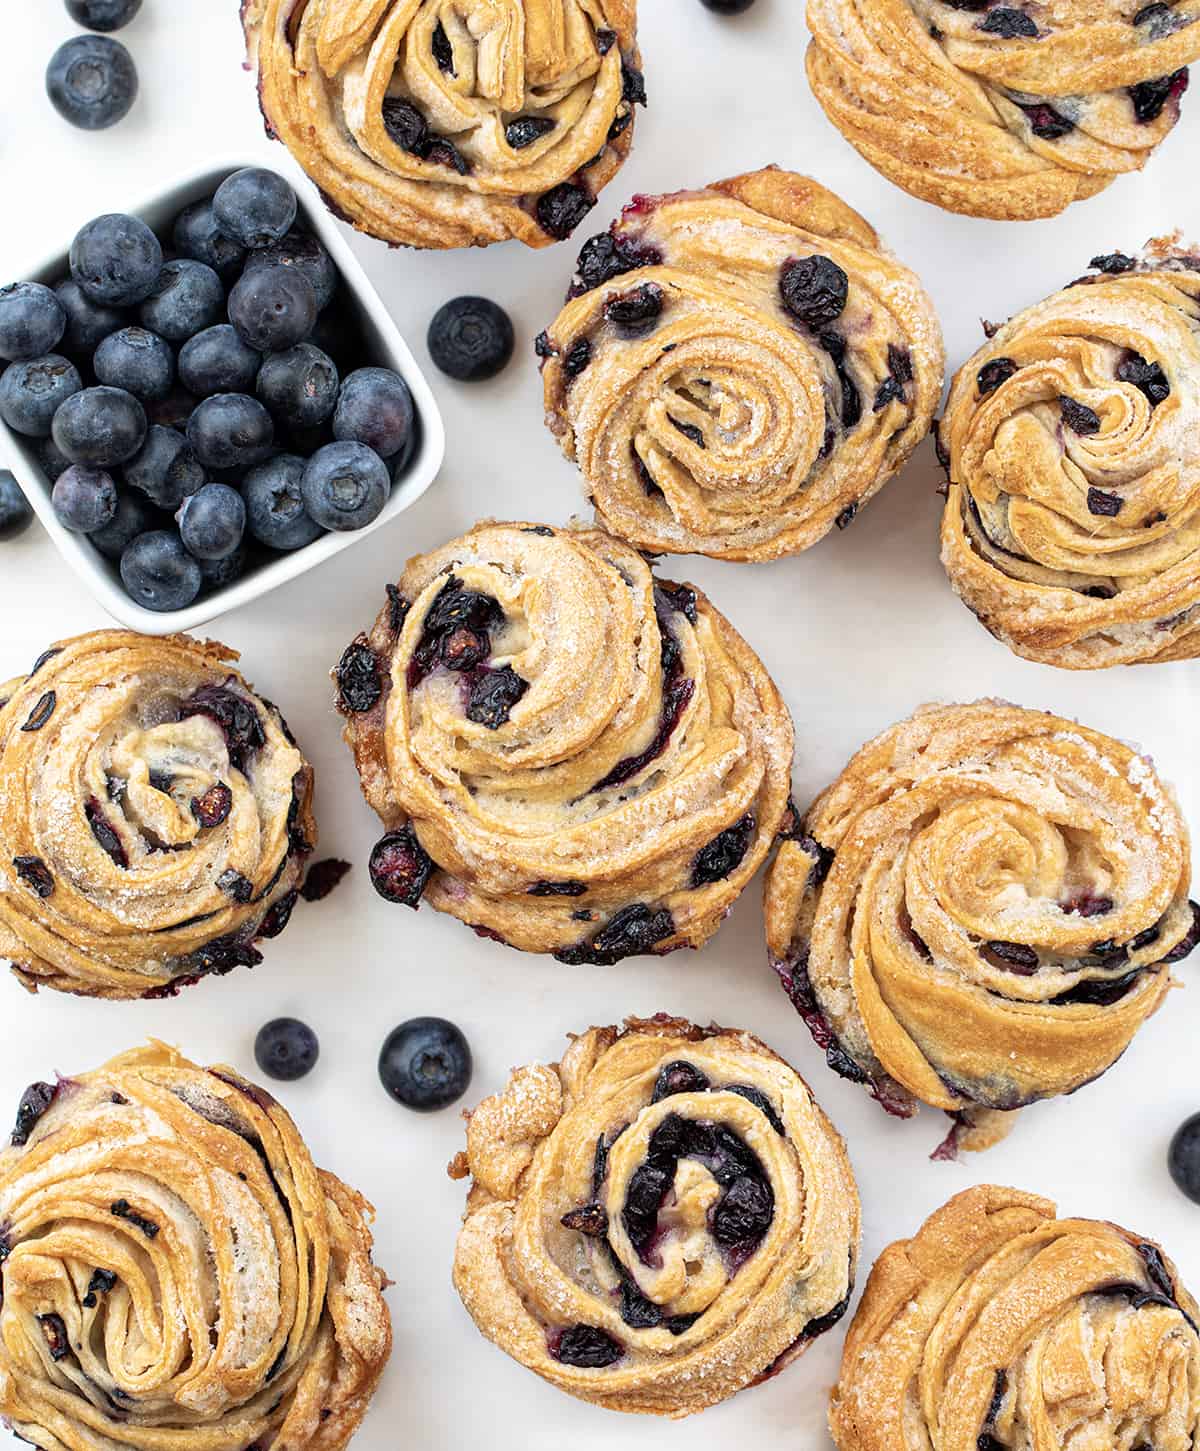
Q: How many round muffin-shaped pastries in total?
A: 10